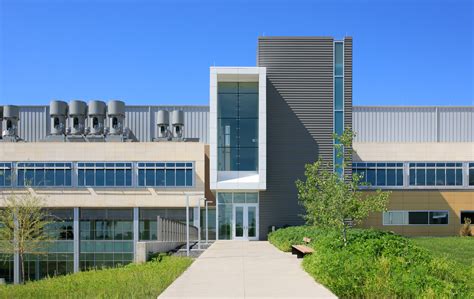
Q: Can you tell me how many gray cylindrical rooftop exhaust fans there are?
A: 7